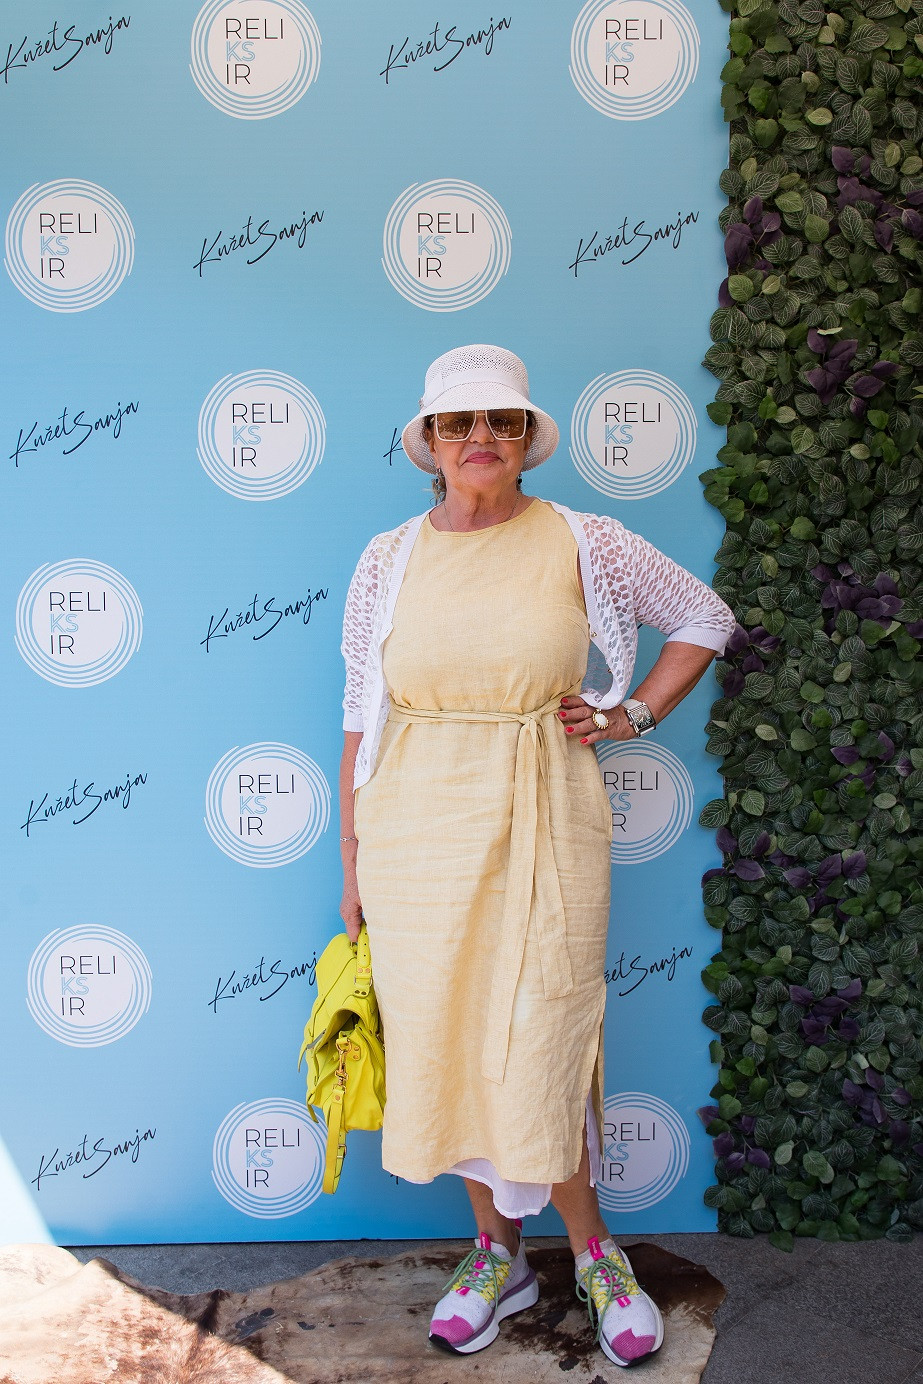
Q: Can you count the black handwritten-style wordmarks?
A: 11